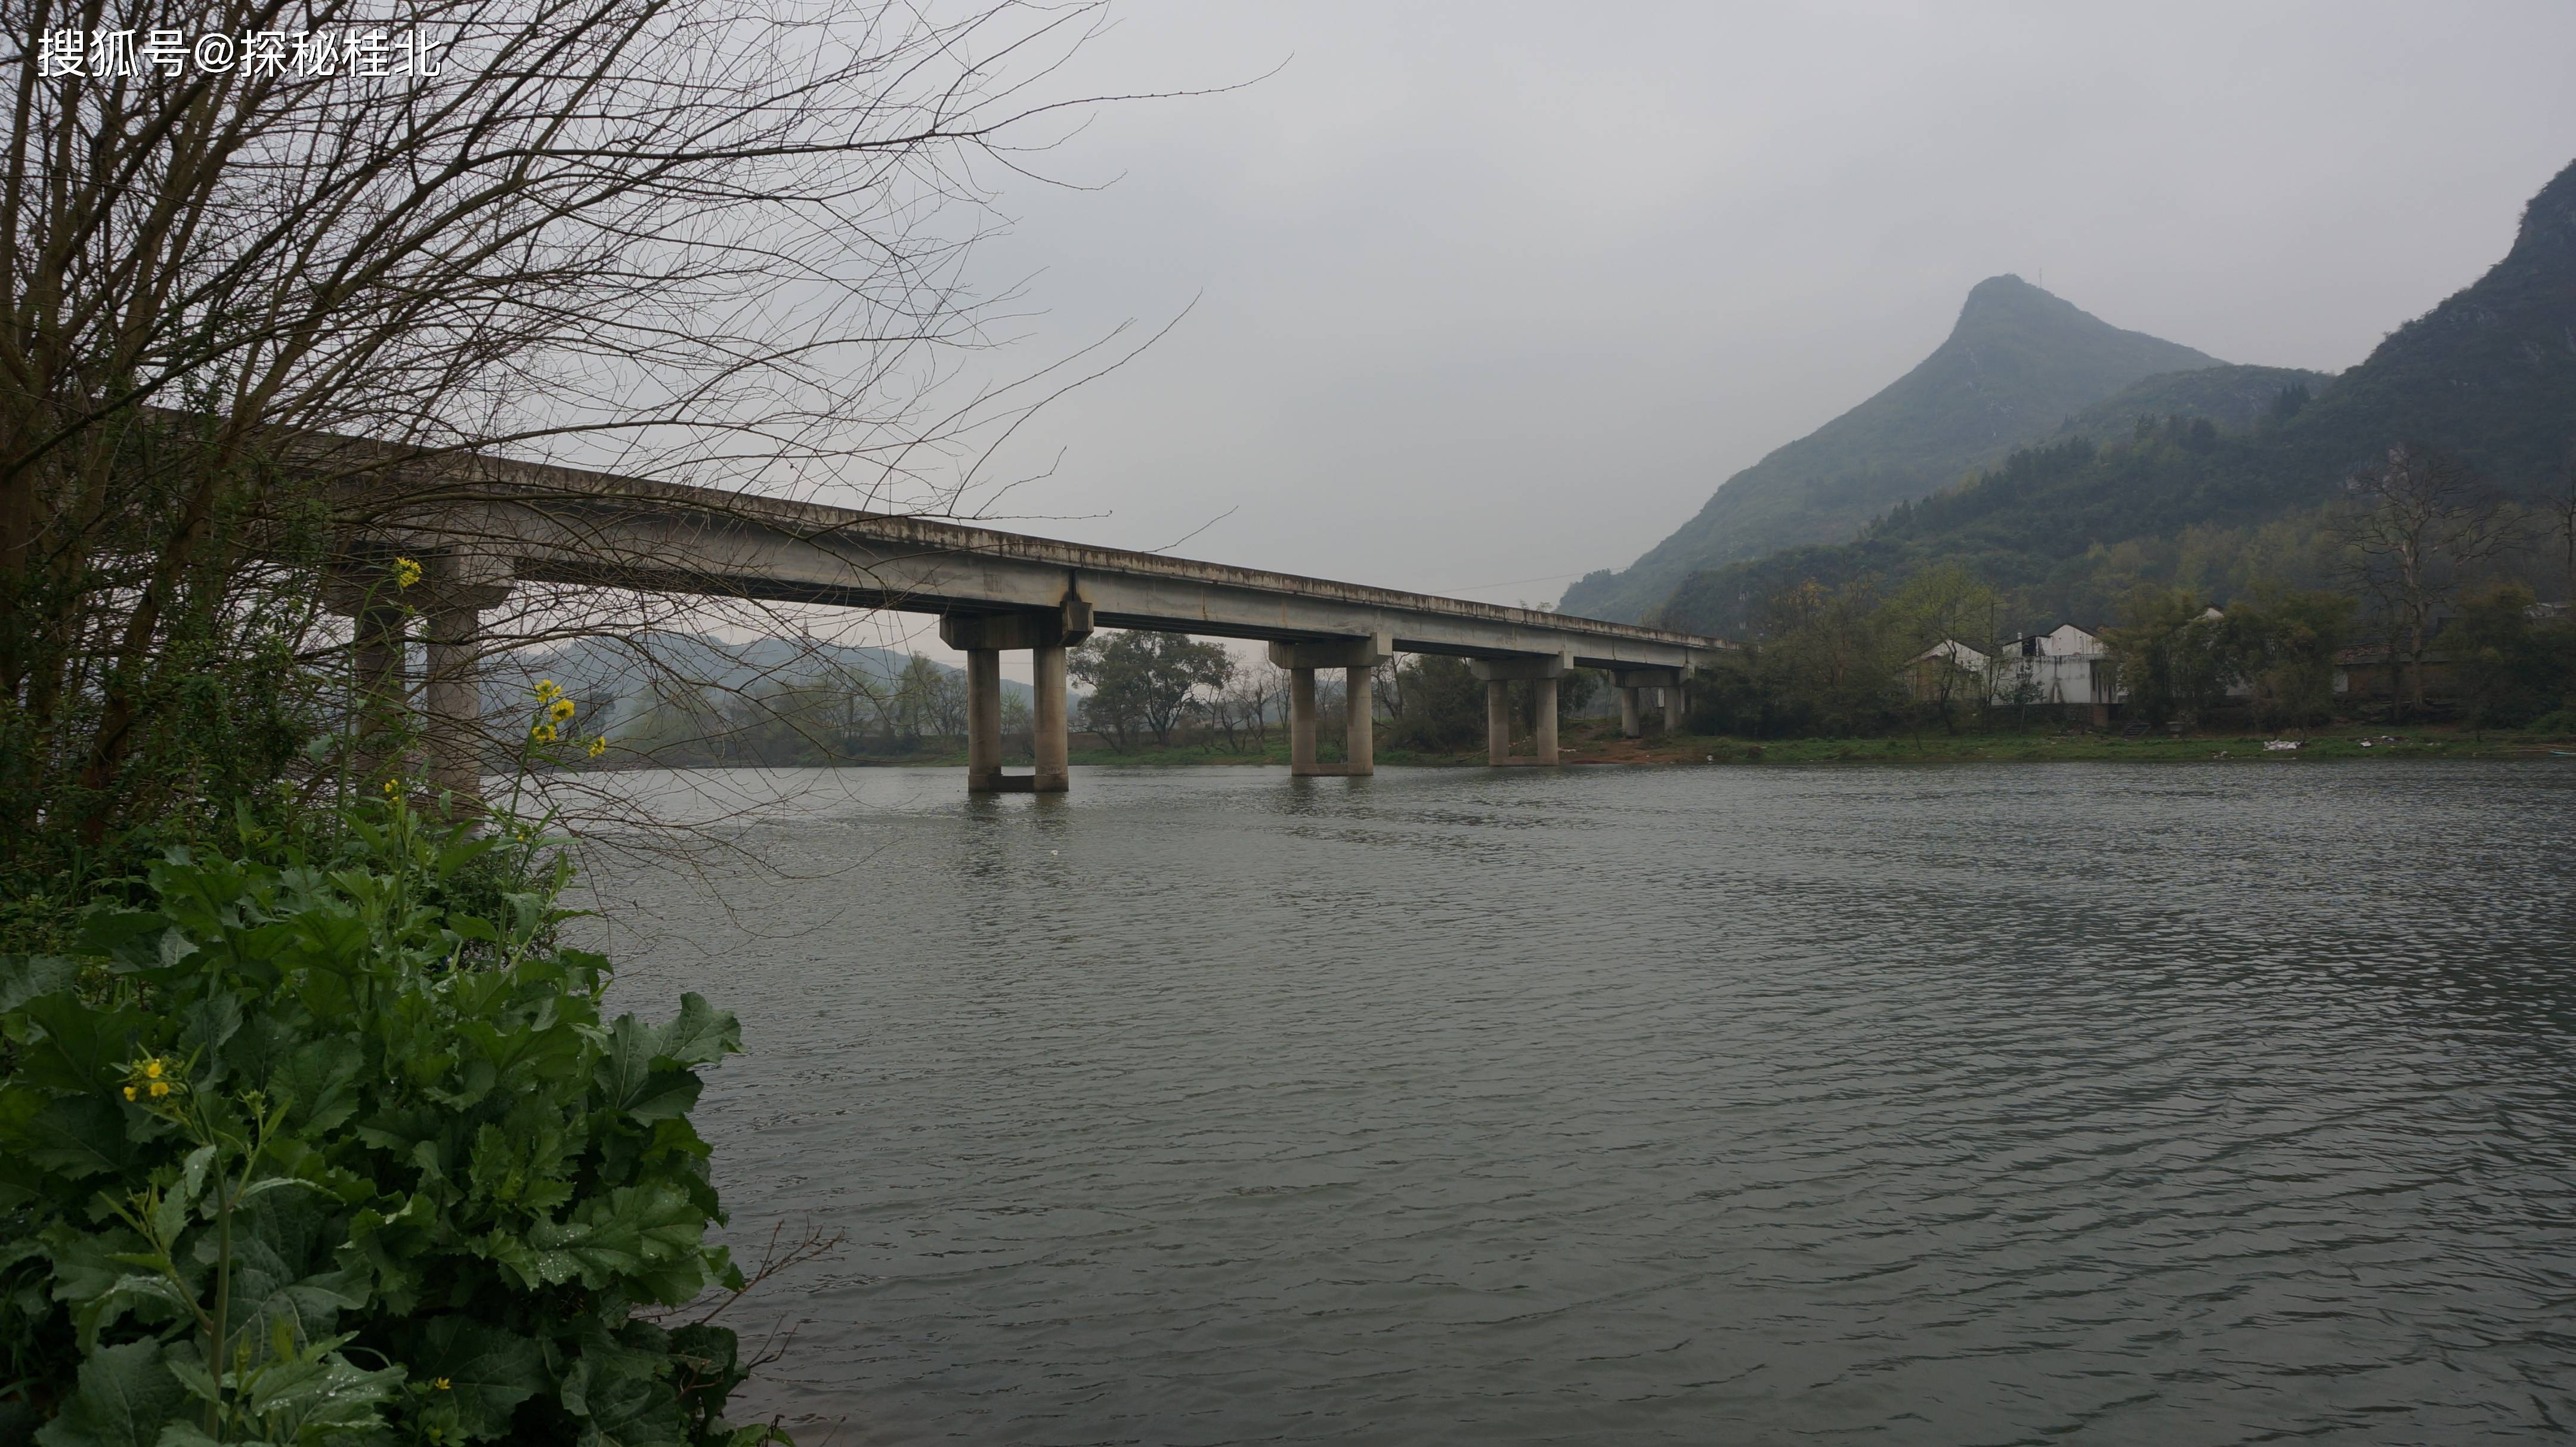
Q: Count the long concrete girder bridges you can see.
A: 1